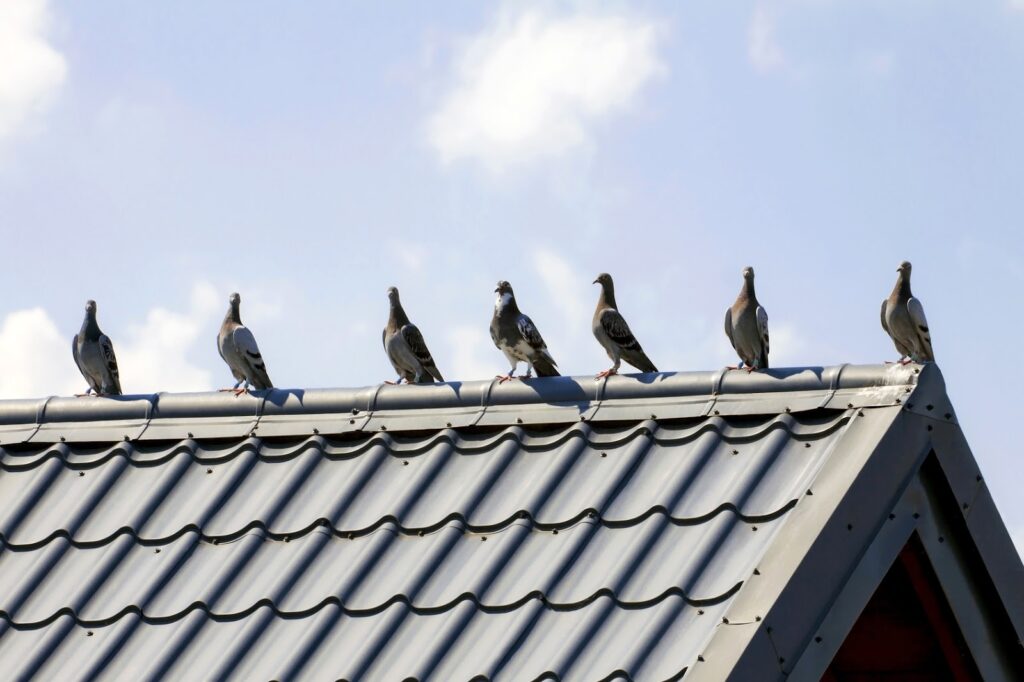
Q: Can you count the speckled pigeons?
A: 1